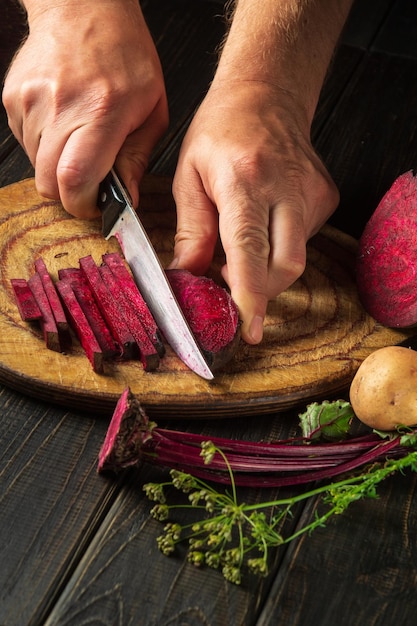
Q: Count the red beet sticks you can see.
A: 8